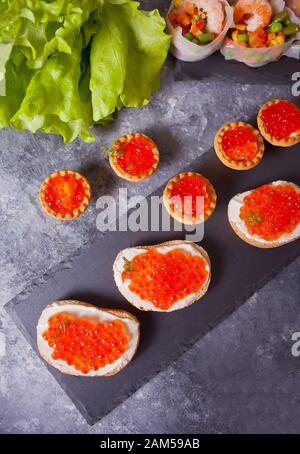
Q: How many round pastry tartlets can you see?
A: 5